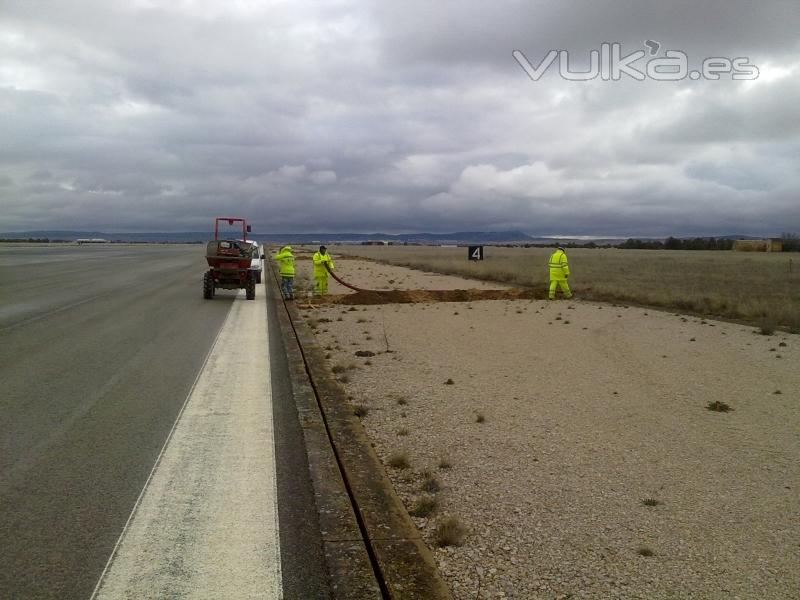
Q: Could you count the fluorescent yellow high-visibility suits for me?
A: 3